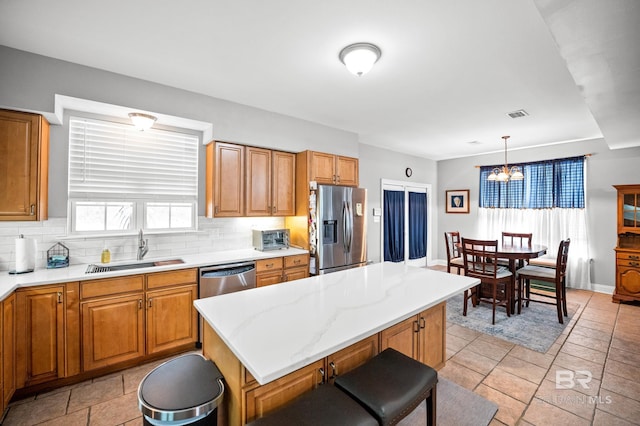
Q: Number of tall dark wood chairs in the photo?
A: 4